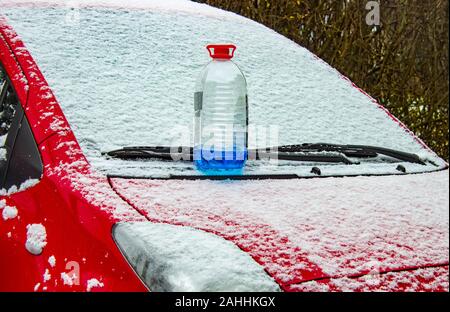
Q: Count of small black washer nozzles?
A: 2